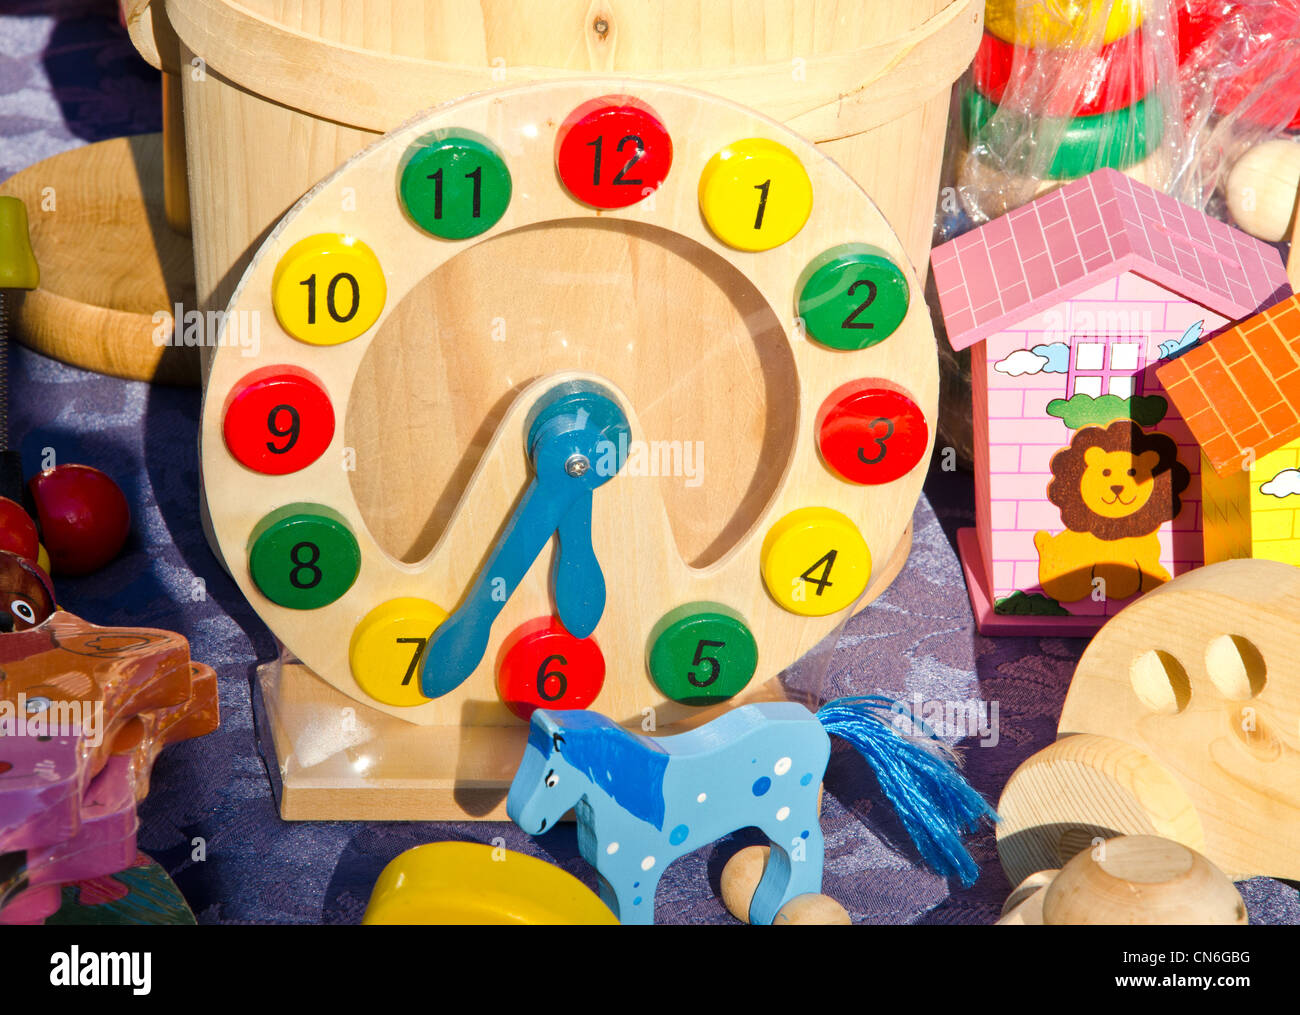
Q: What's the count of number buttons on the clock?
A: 12